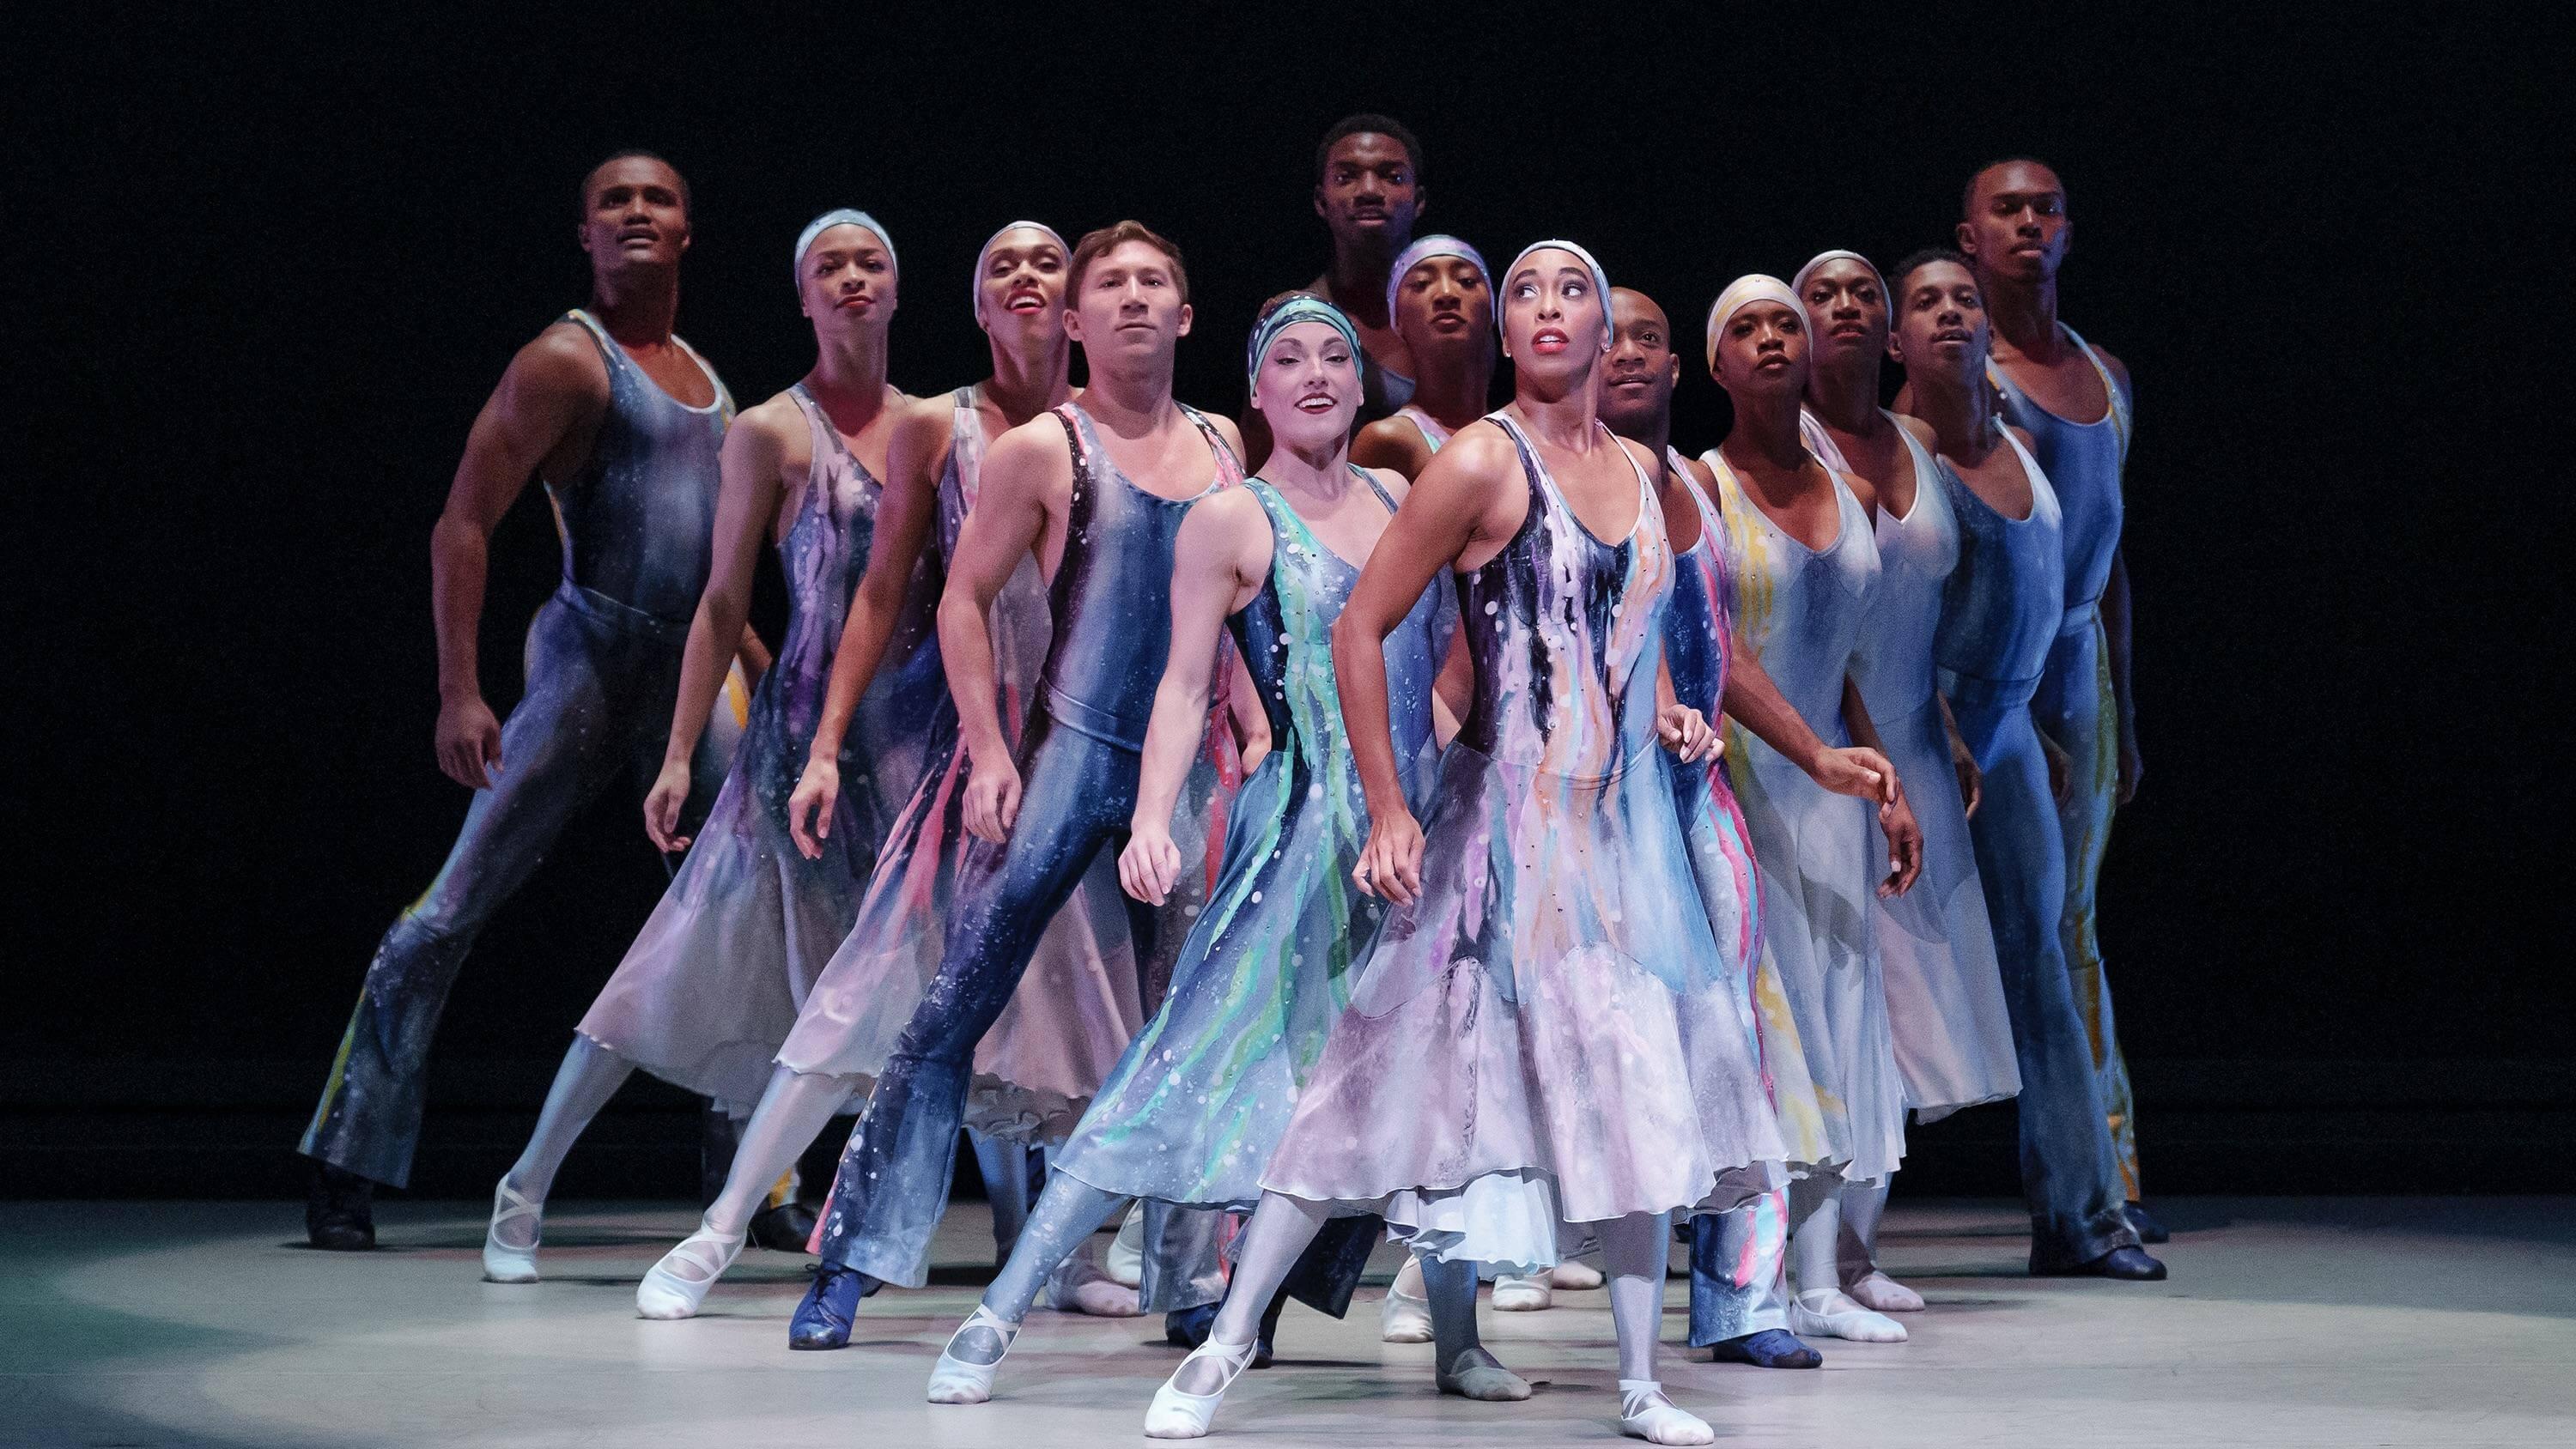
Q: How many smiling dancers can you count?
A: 2